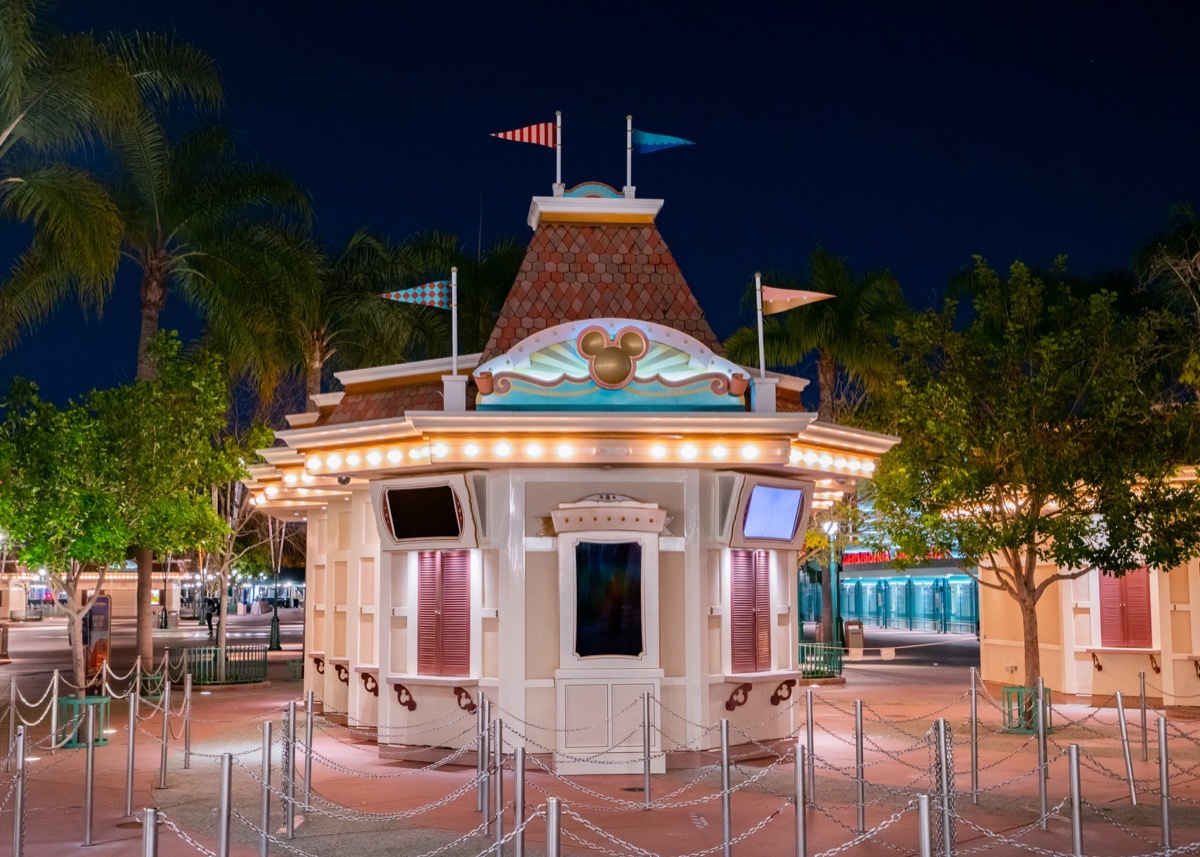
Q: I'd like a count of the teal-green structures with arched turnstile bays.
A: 1